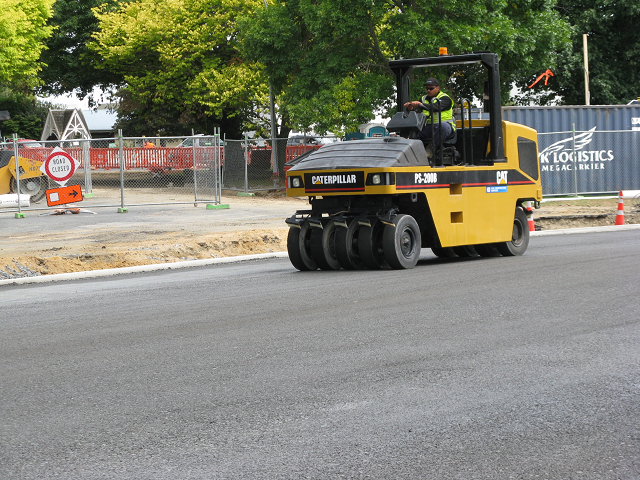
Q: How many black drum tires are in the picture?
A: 9